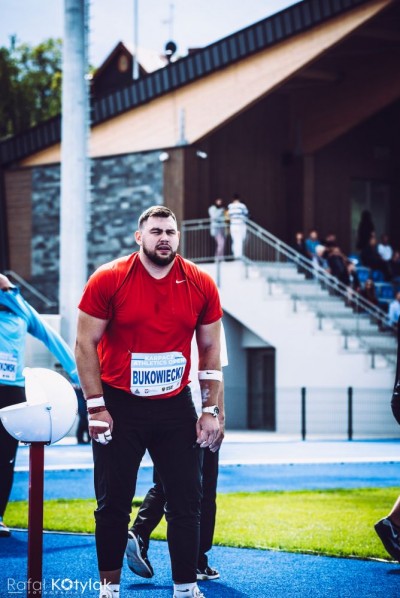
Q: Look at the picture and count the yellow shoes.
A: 0